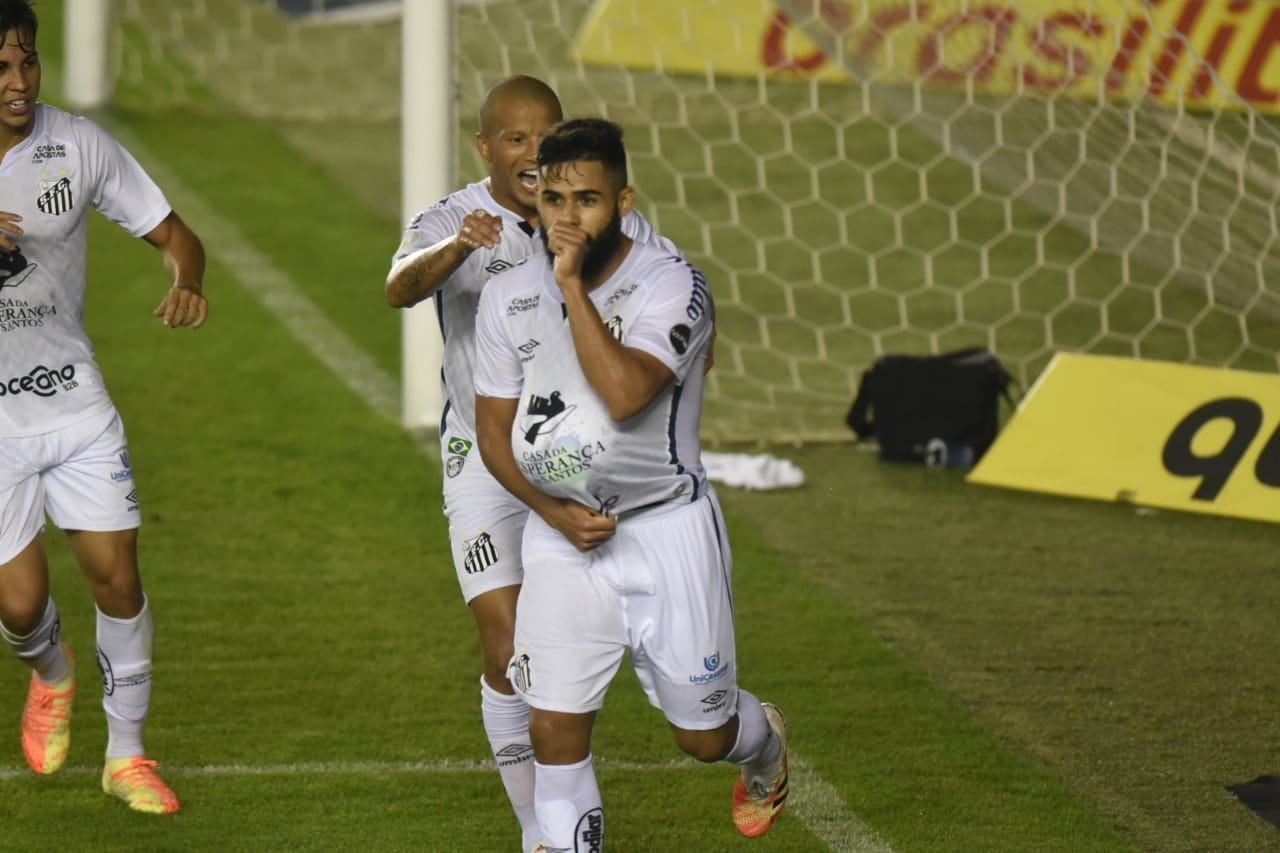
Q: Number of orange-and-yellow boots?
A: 2